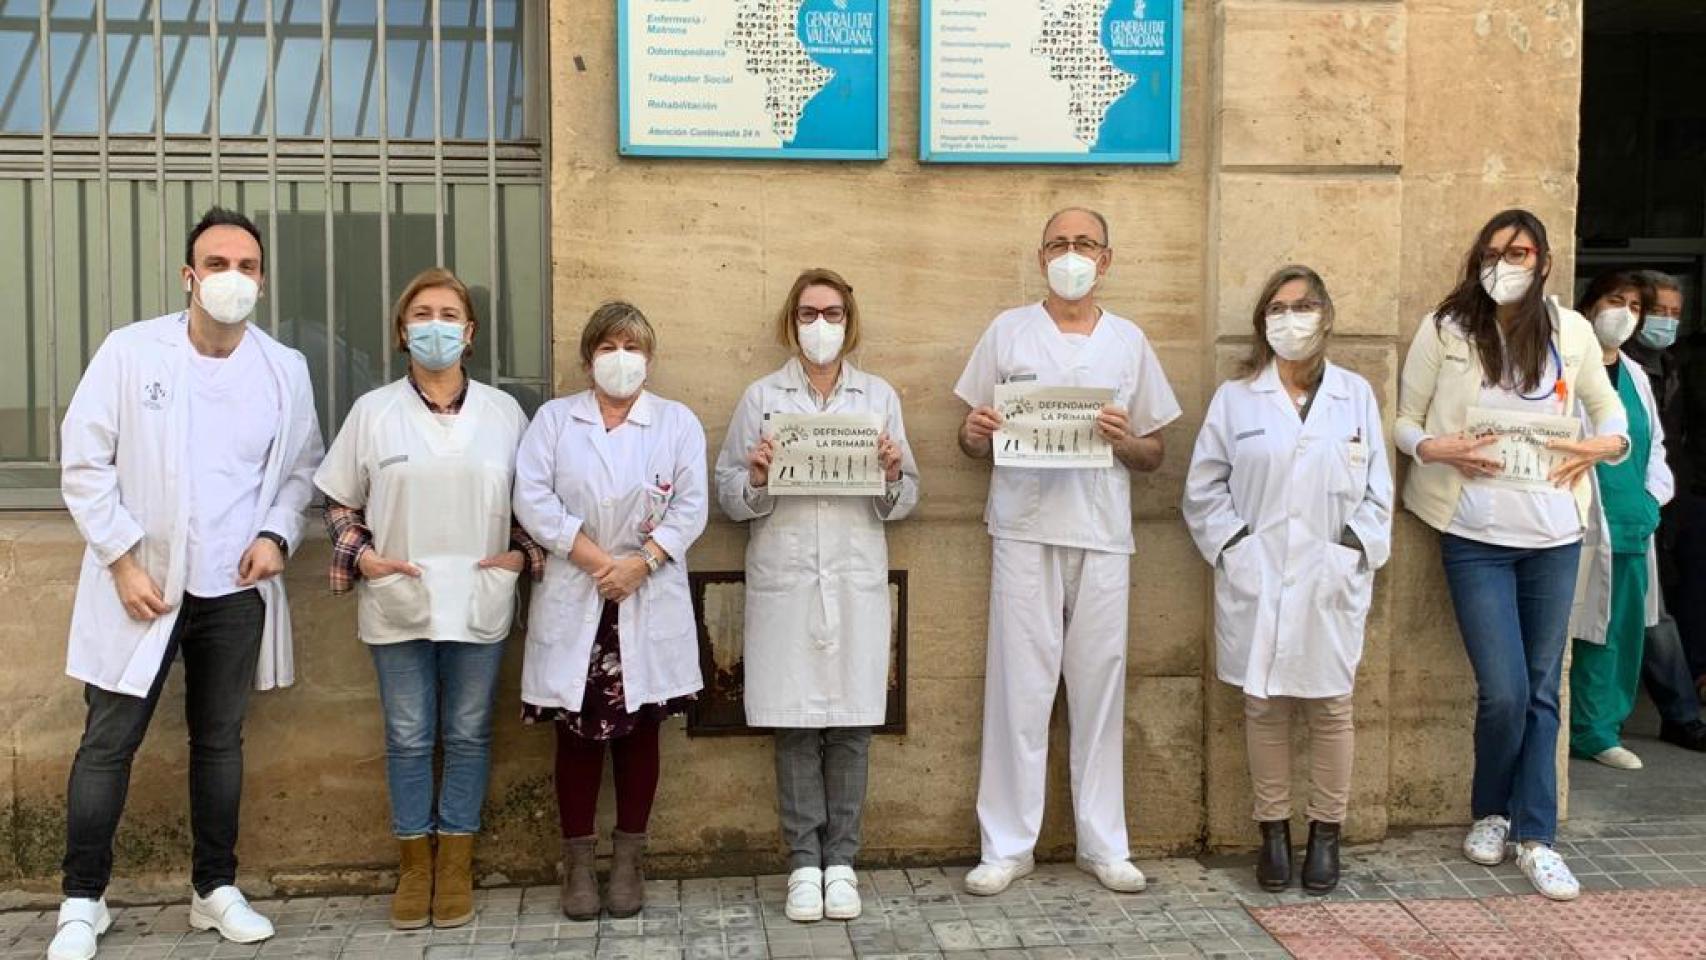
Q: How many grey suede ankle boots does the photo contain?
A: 2